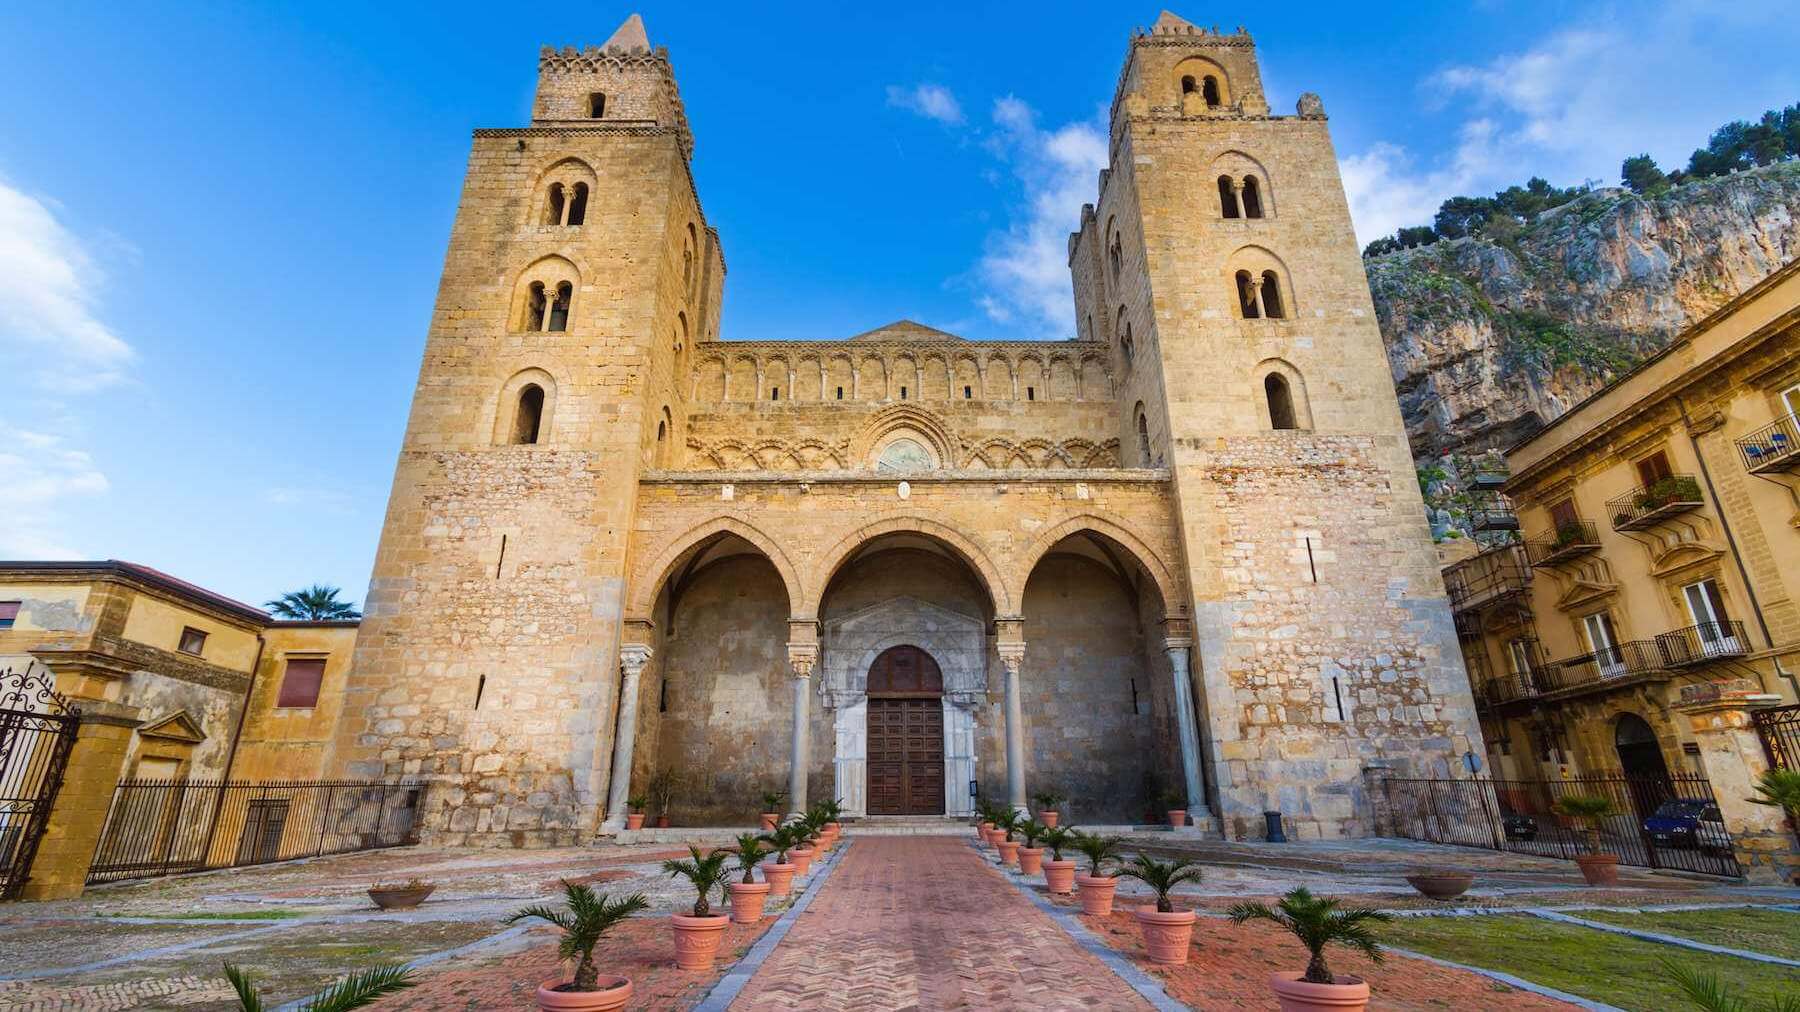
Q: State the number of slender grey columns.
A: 4